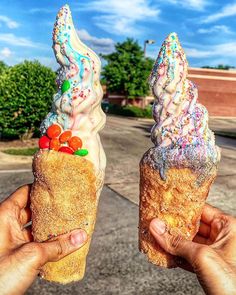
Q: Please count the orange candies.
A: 4